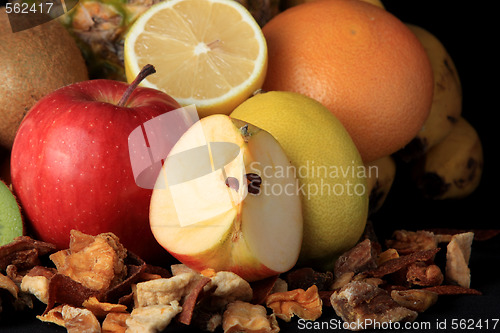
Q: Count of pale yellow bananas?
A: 3